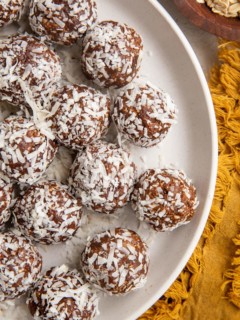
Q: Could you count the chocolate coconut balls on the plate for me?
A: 14